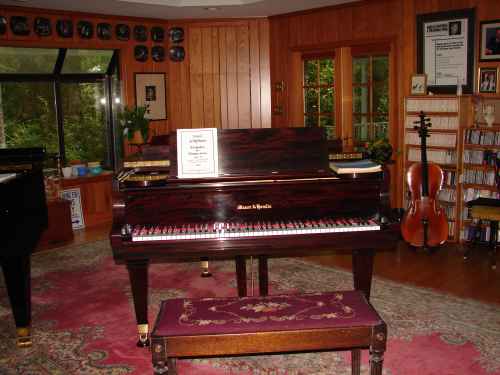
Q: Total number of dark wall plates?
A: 13